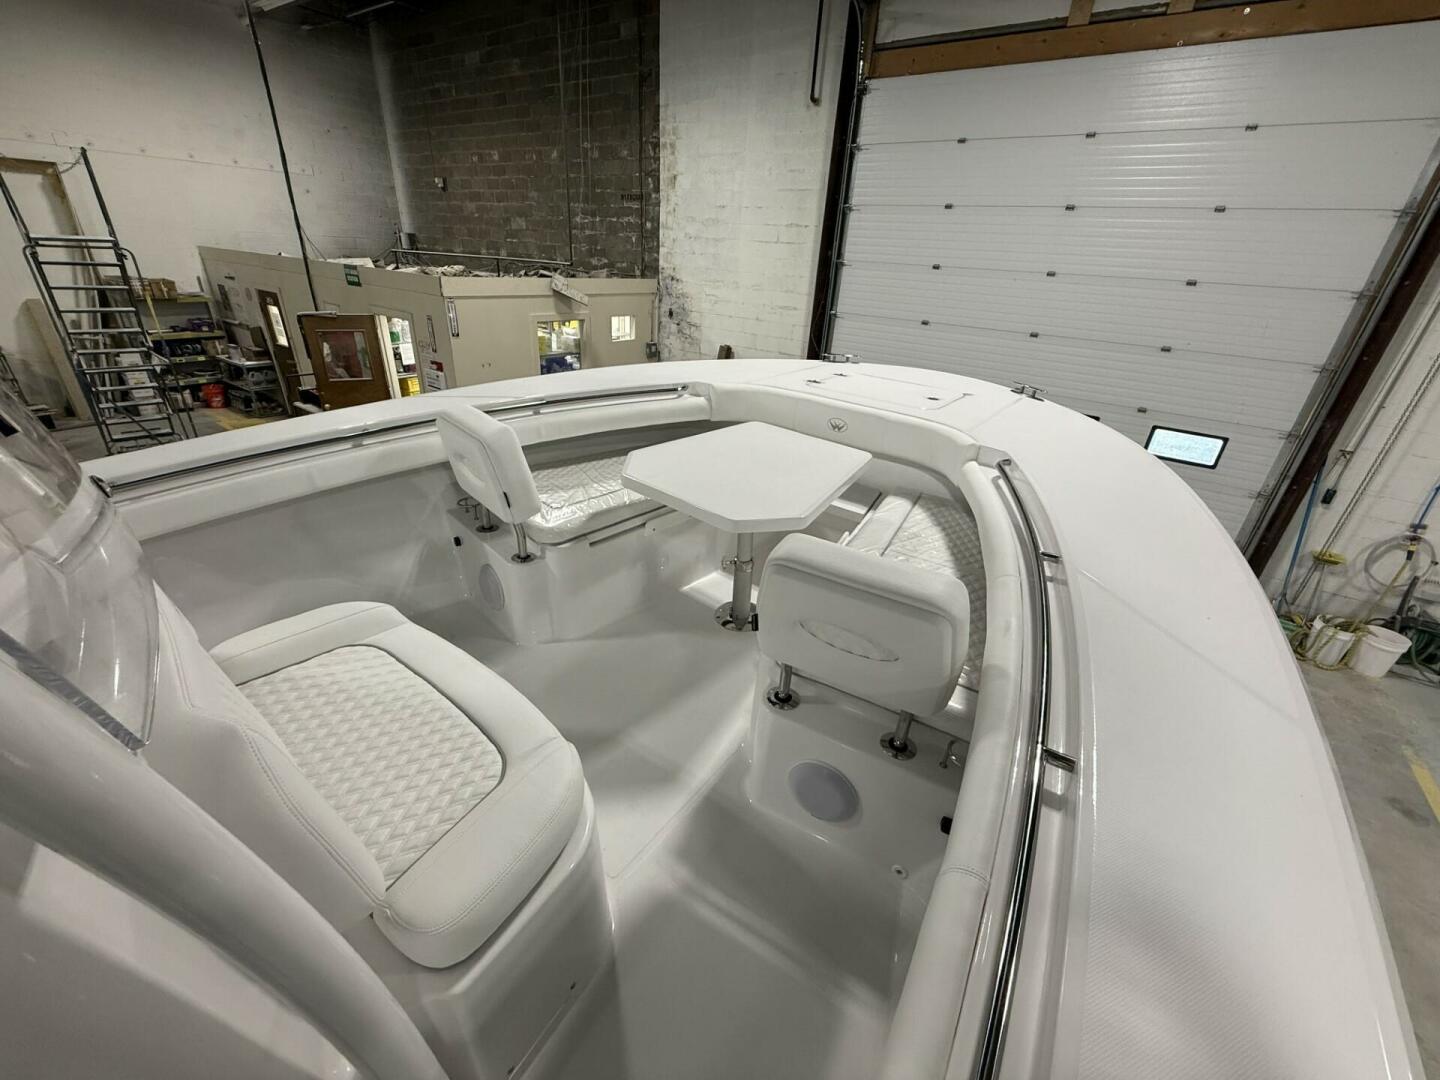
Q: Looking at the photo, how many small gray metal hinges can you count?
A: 13